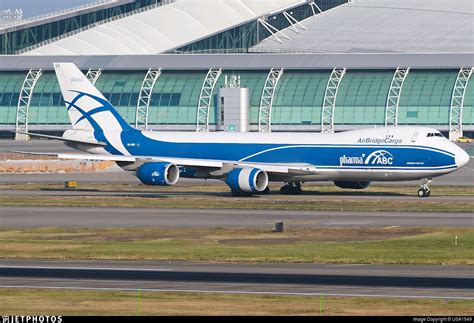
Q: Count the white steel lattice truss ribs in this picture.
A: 8